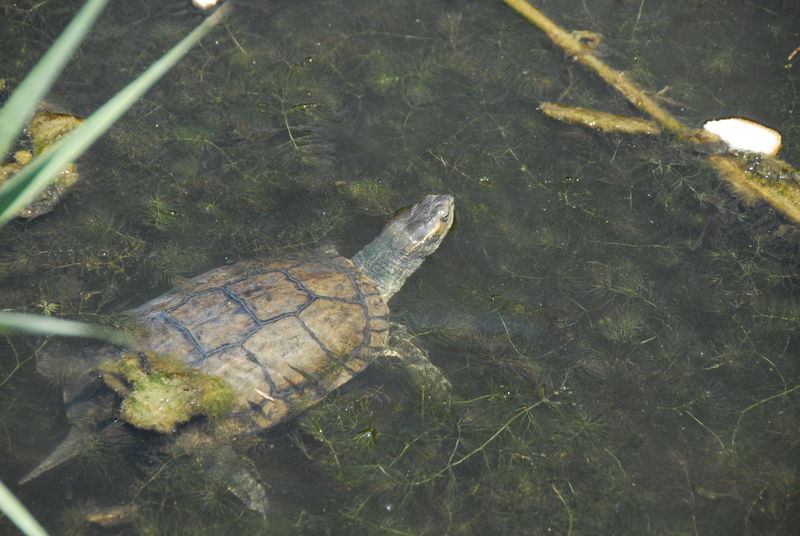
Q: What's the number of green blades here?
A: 4